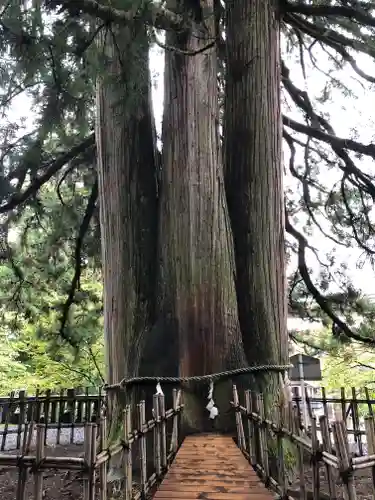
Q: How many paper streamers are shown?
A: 2